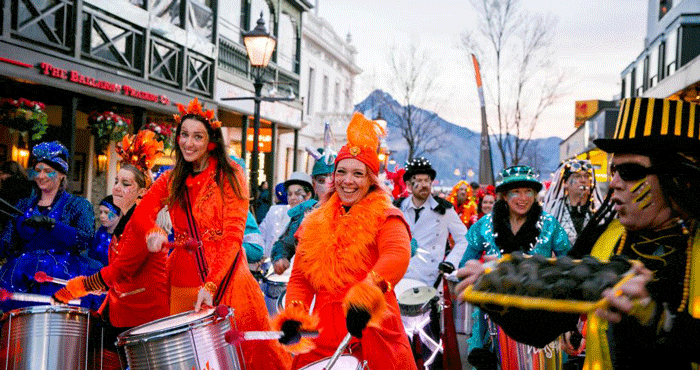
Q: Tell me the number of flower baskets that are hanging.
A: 3